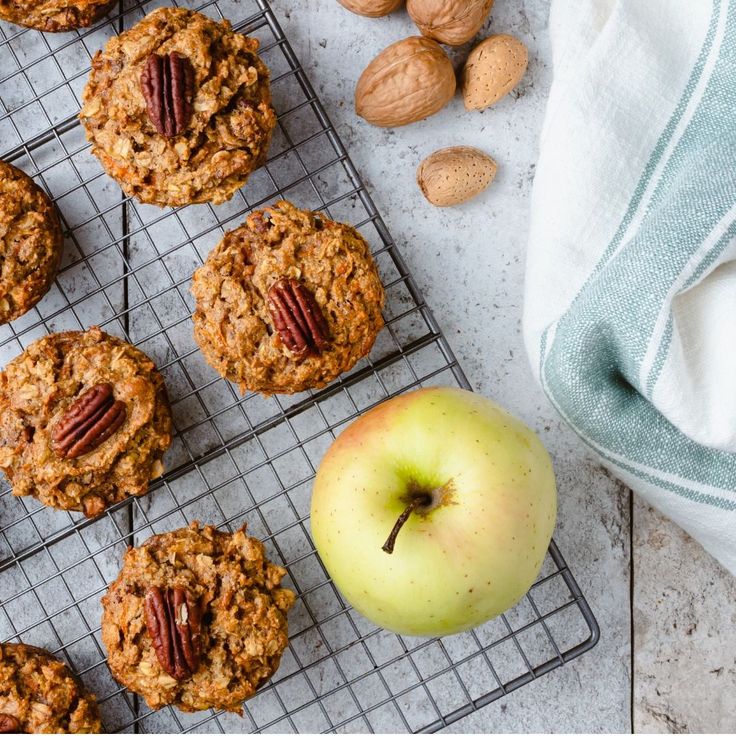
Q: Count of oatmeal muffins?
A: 7